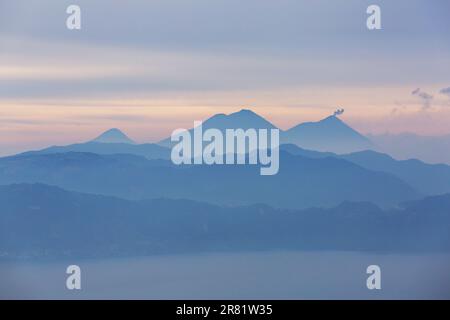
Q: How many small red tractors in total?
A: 0